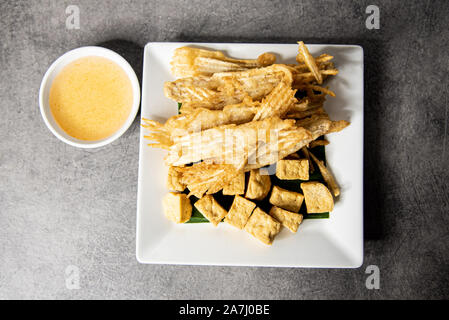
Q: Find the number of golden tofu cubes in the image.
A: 11